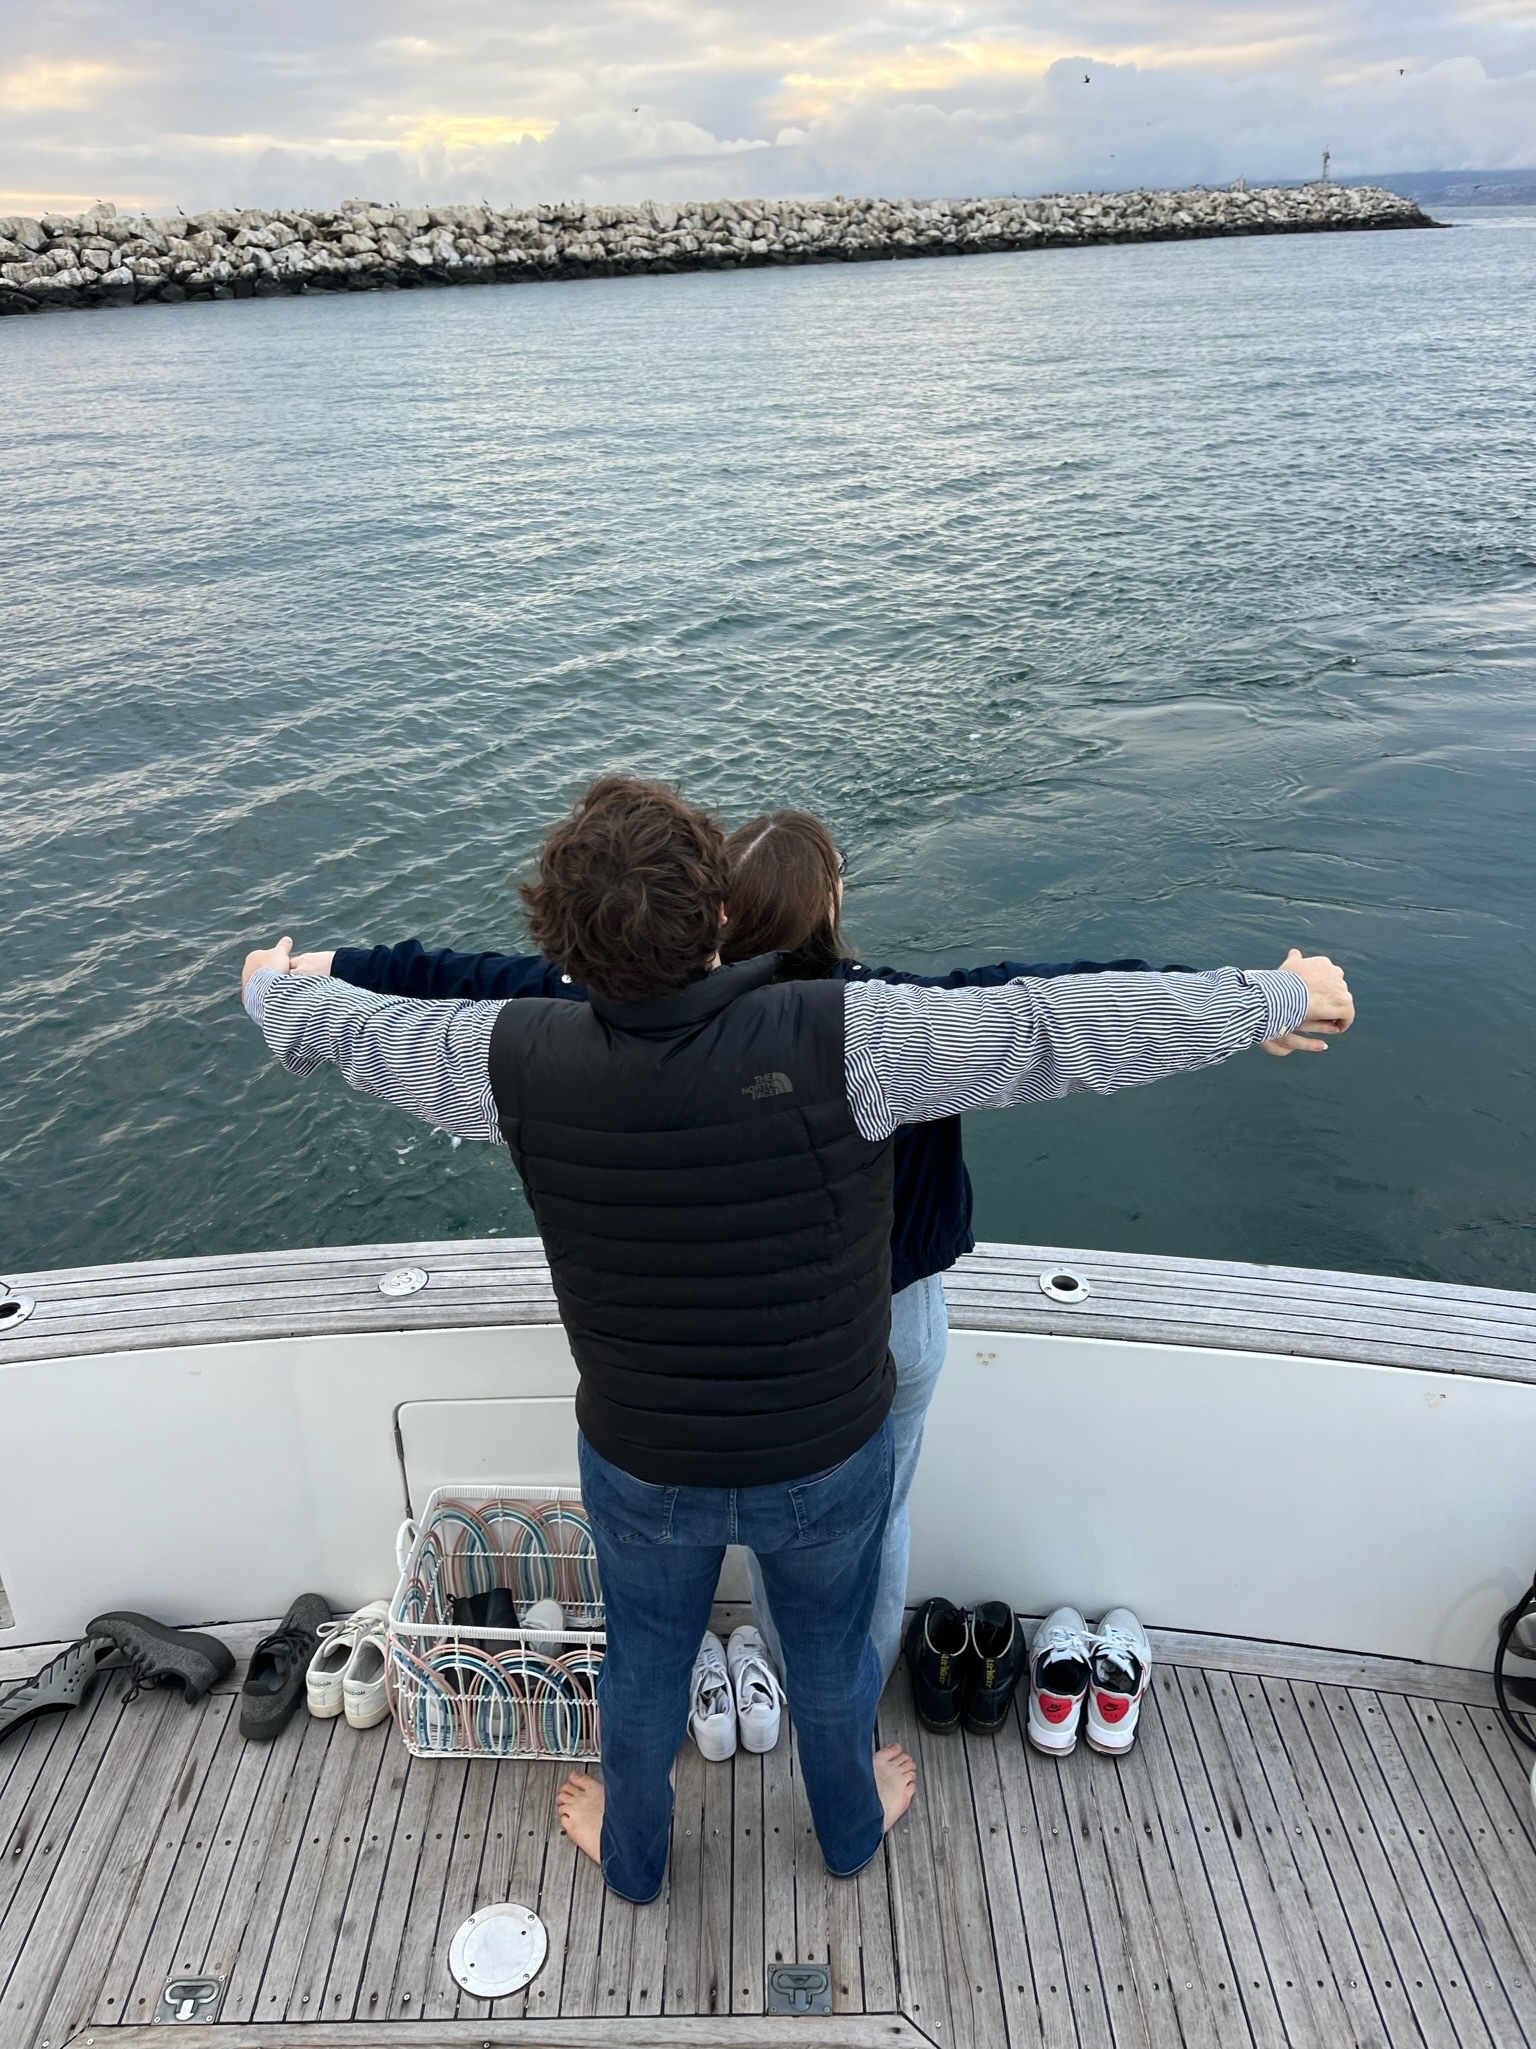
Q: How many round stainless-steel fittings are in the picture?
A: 4